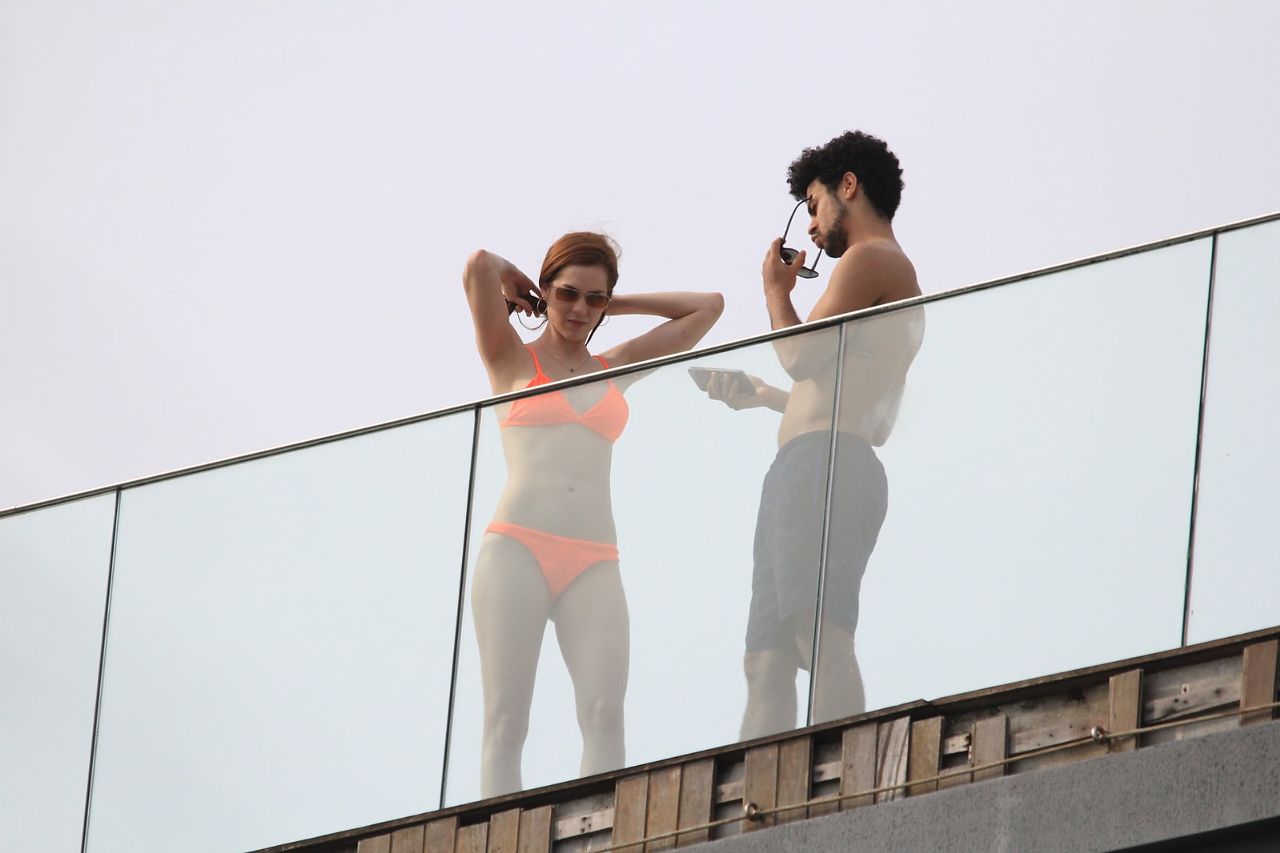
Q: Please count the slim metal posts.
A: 4